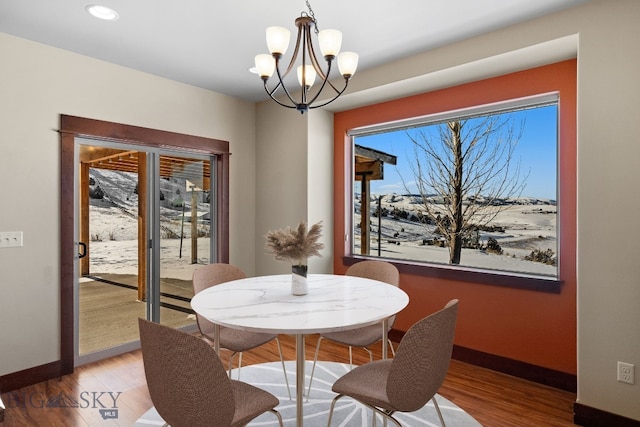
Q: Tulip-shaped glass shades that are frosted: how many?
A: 5